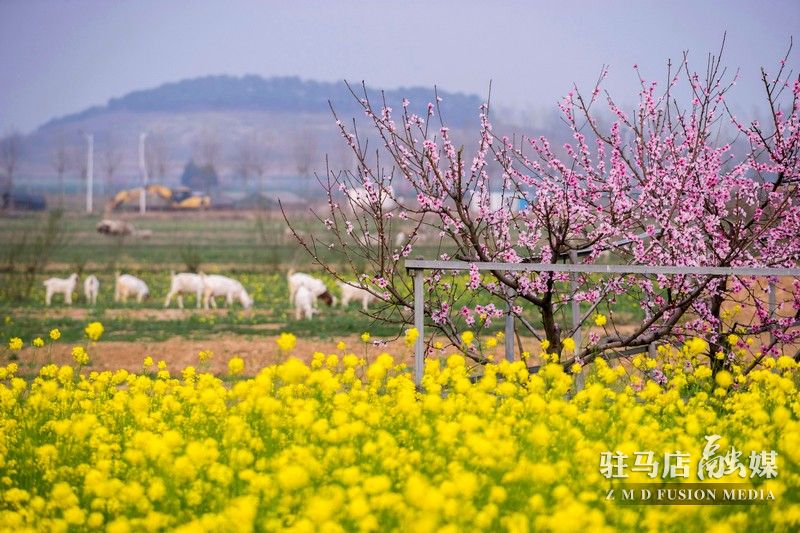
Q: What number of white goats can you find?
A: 8